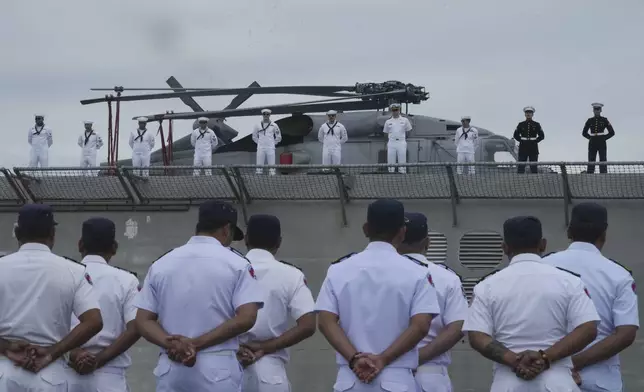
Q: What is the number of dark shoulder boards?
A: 13